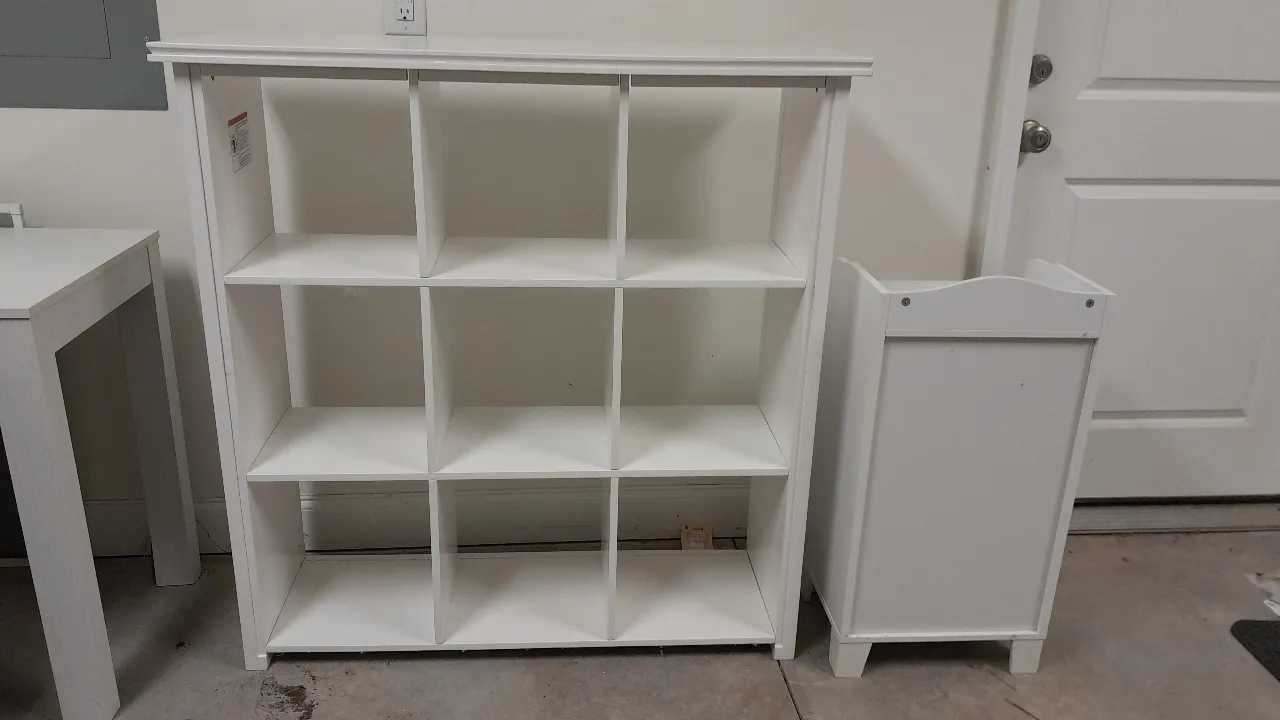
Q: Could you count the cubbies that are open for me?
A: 9